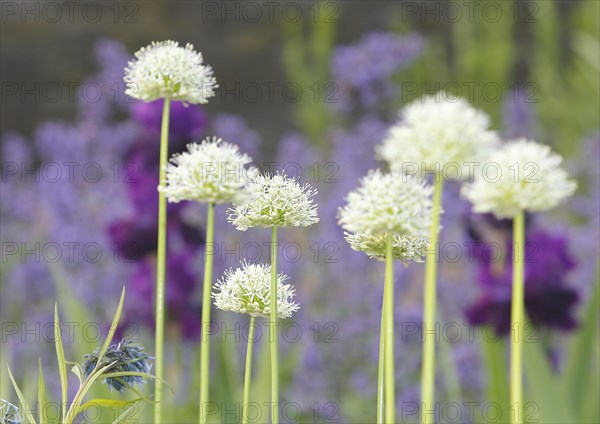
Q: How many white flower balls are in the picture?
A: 8